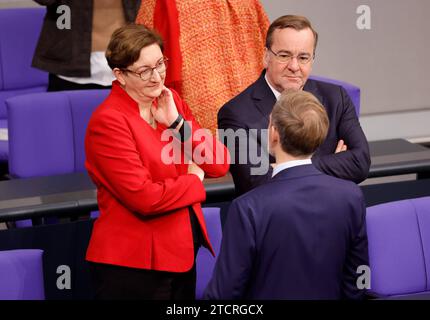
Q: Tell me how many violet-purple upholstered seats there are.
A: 6